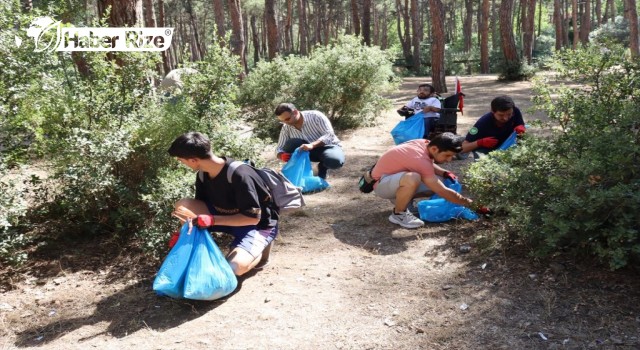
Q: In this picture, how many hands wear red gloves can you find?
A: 7